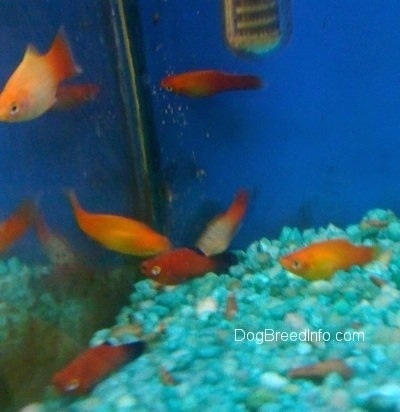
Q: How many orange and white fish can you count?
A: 2